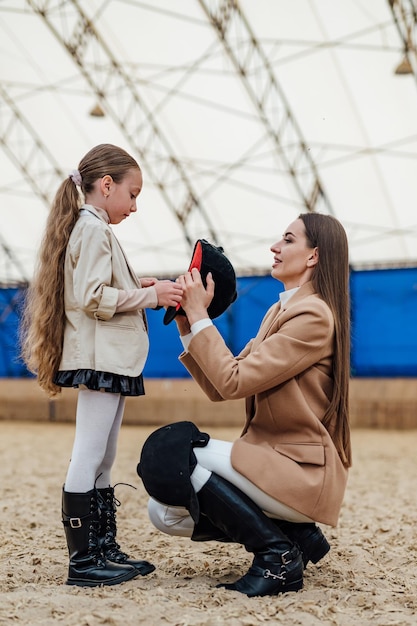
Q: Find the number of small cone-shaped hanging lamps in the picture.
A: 2